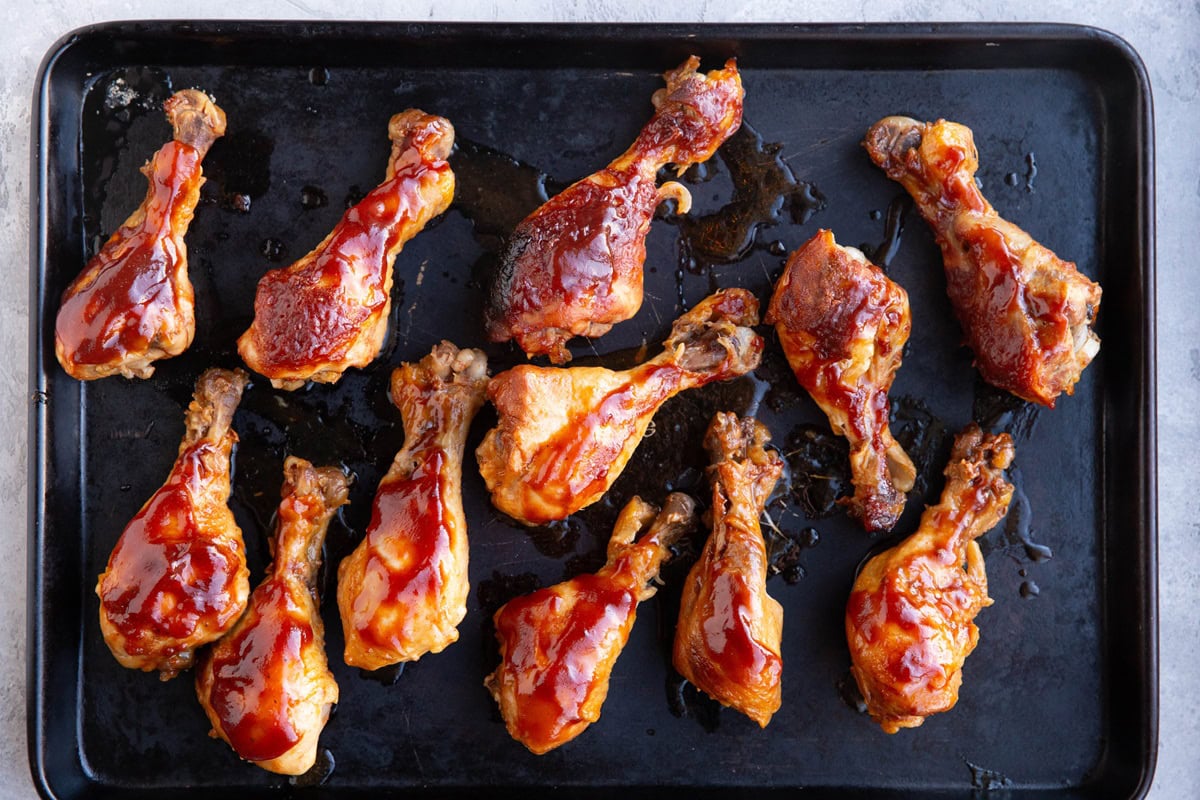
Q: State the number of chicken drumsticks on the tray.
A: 12